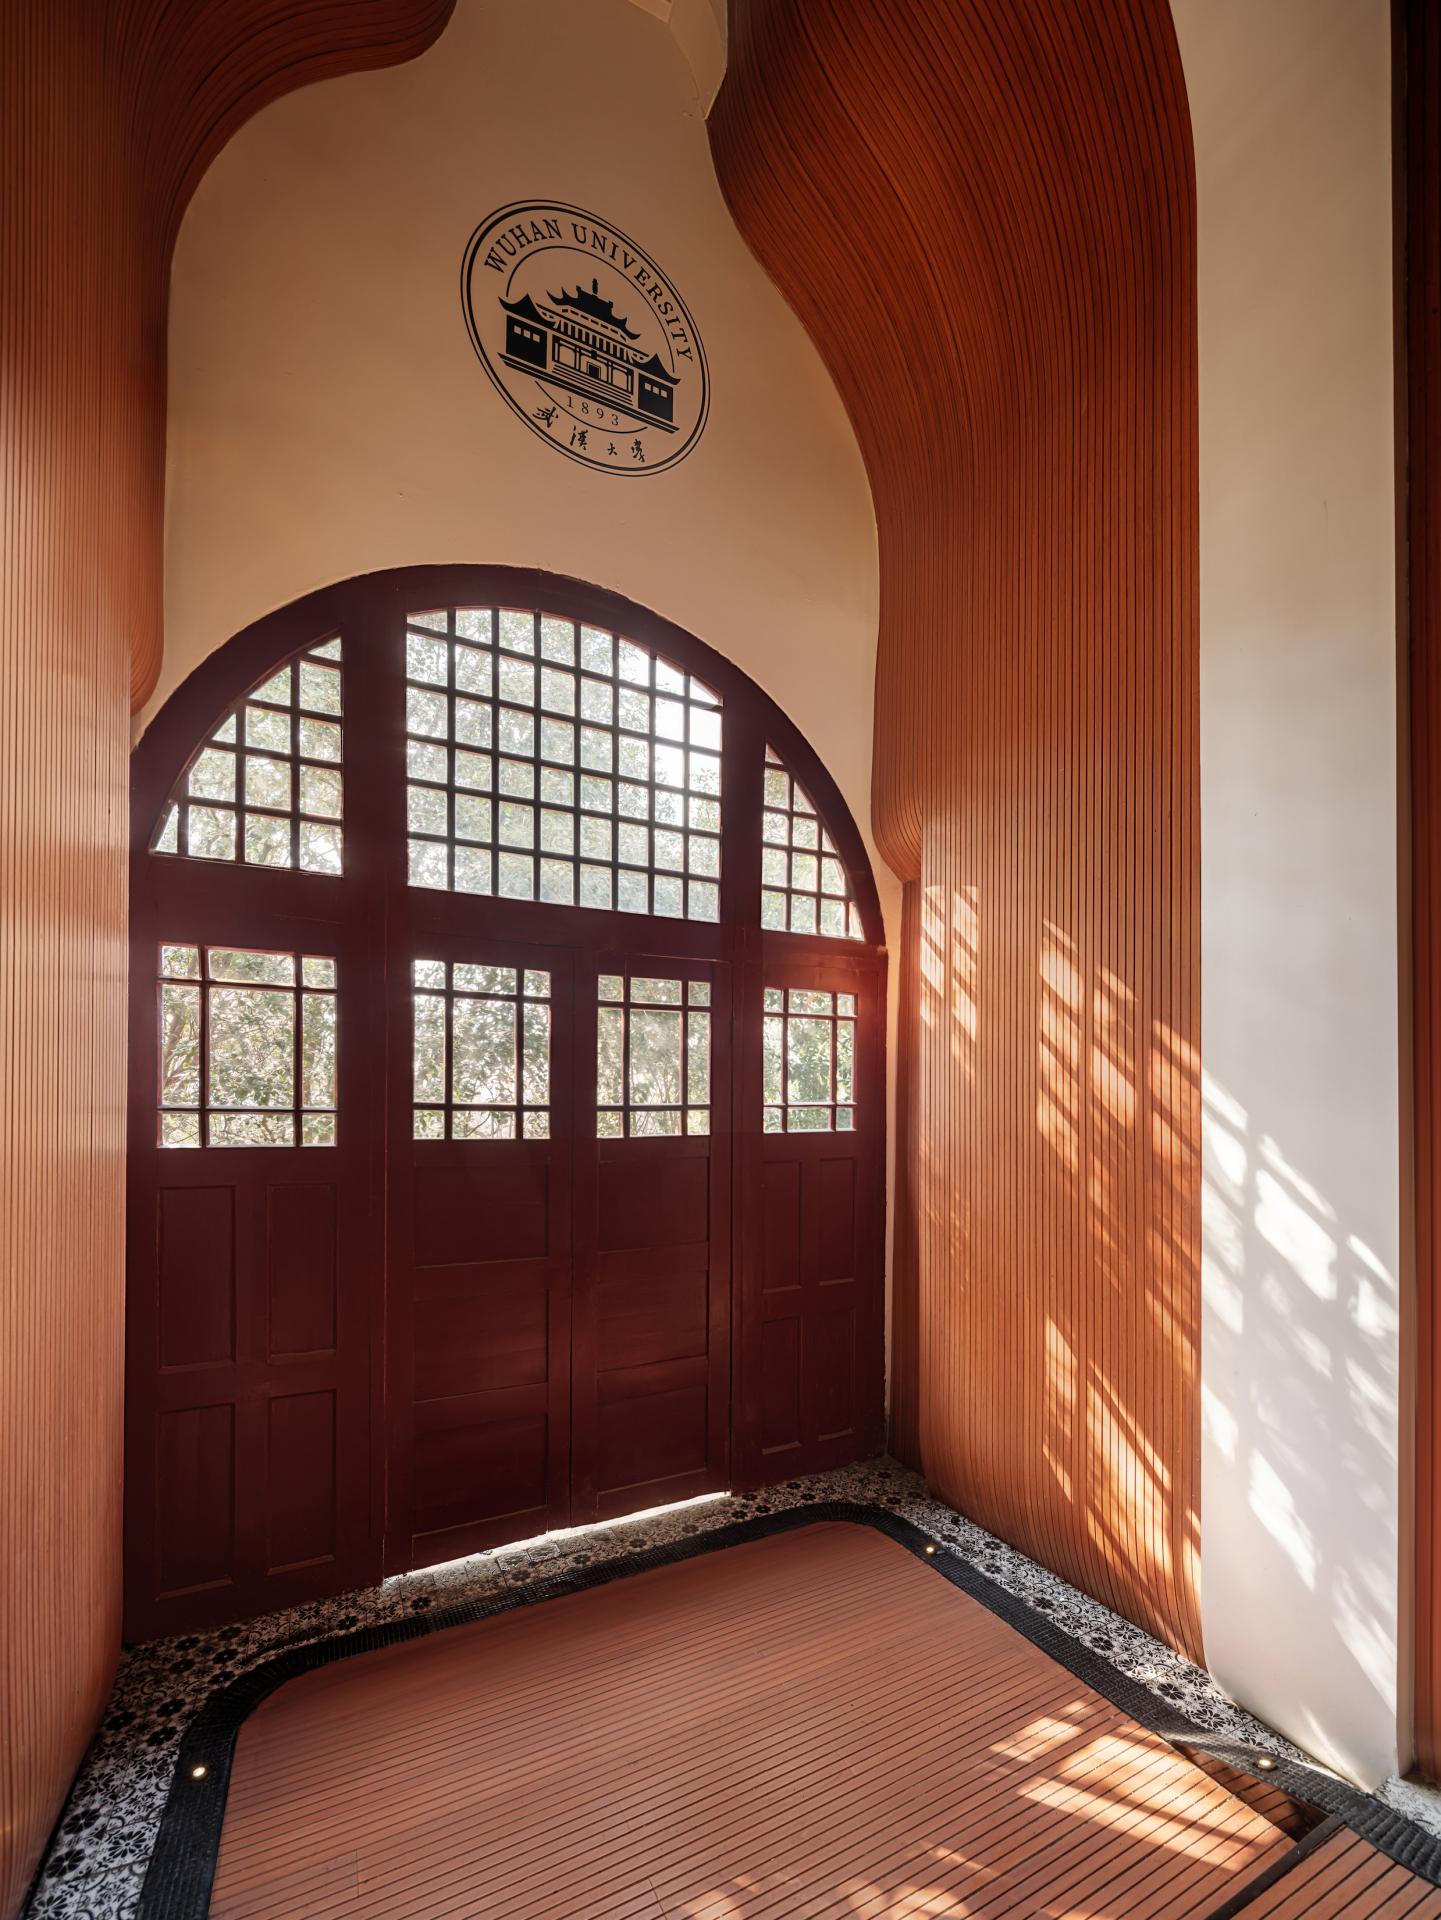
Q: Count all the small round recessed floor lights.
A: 3